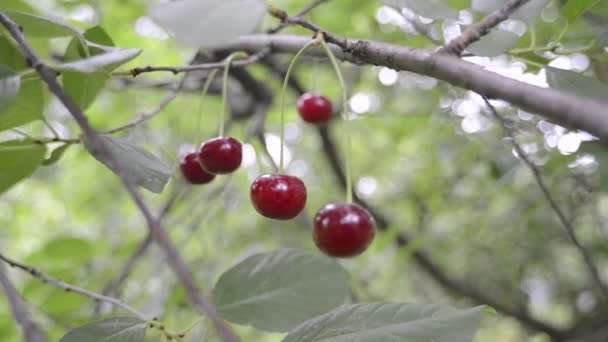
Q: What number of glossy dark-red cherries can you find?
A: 5